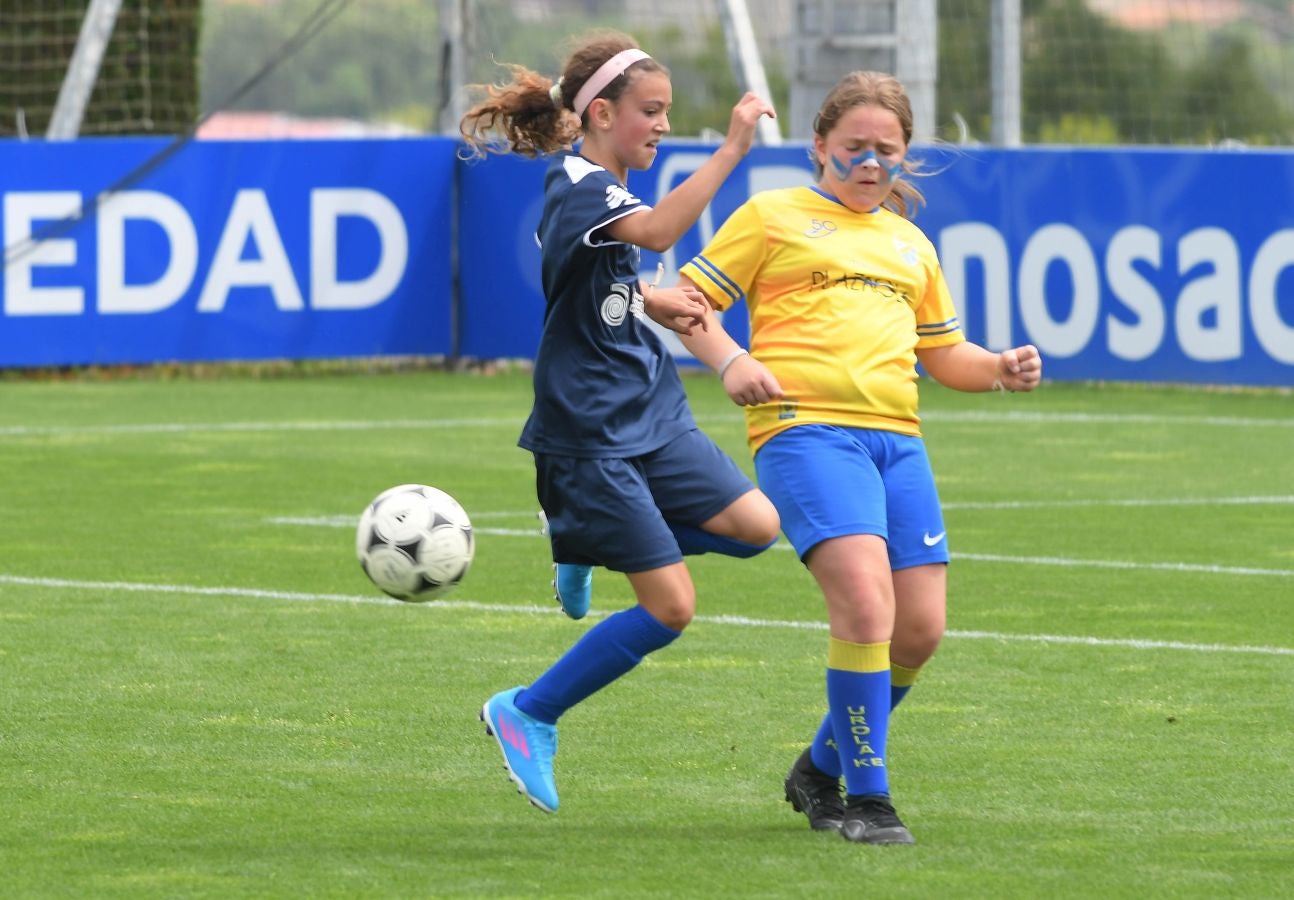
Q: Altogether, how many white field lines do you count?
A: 4